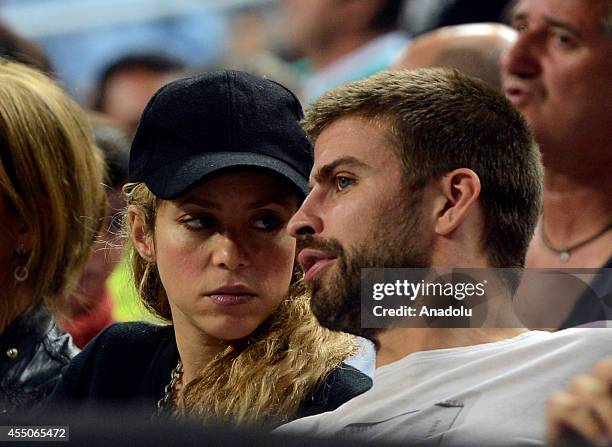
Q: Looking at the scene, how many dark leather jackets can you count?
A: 1